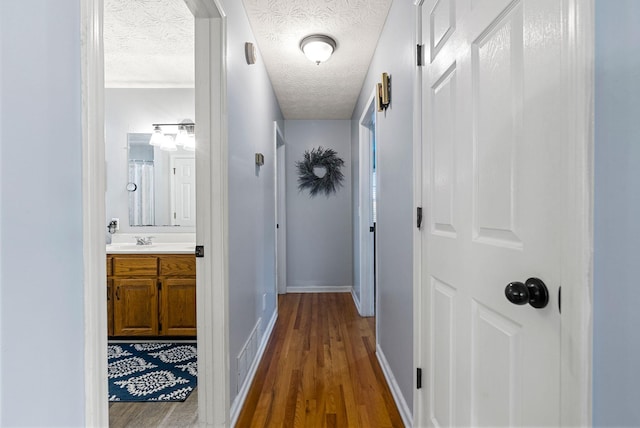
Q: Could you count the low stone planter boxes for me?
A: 0